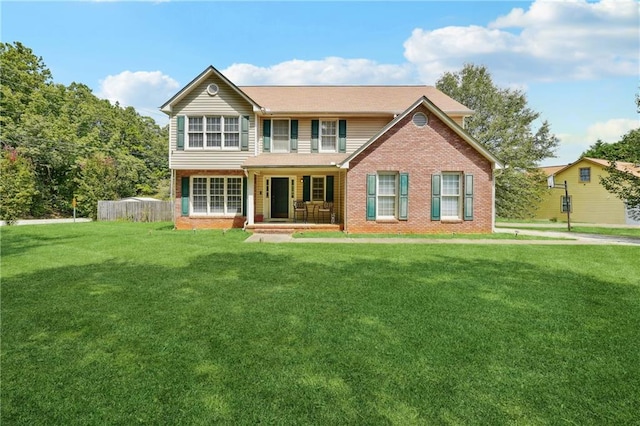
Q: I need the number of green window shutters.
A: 14